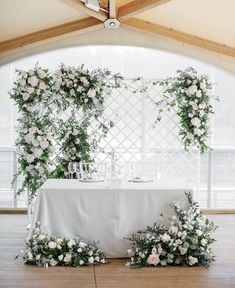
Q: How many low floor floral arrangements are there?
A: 2